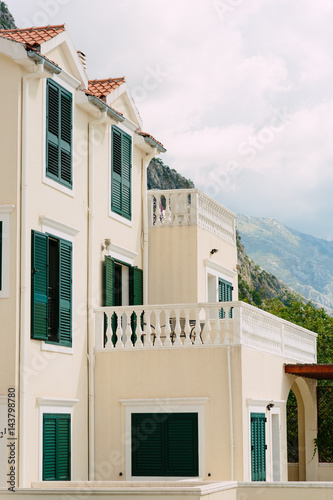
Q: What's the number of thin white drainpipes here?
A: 4